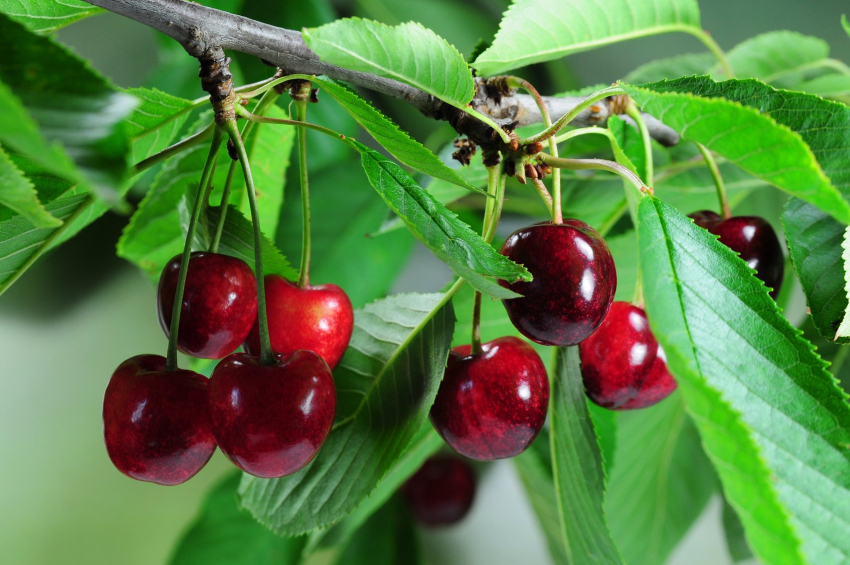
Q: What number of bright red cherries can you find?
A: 1